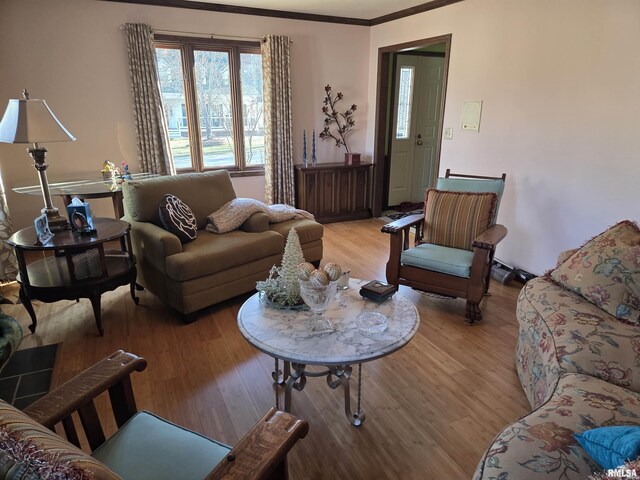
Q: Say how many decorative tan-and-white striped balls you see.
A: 3